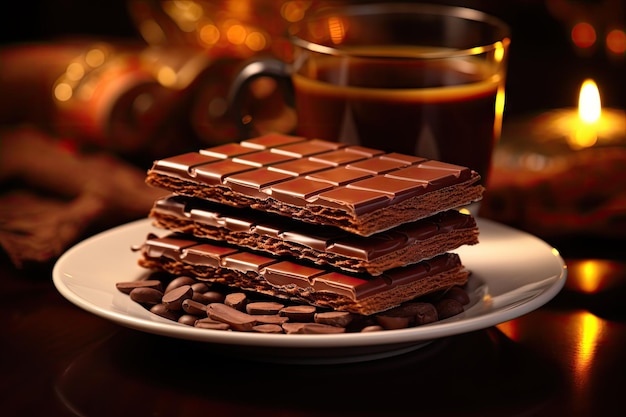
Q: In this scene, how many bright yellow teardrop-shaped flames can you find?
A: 1